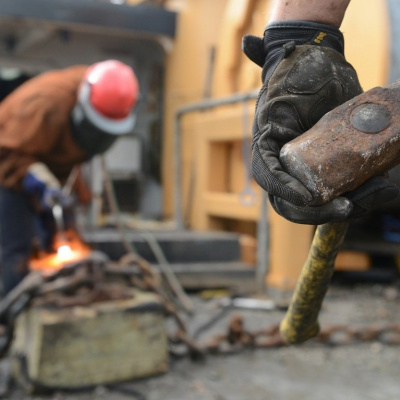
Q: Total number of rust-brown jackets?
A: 1